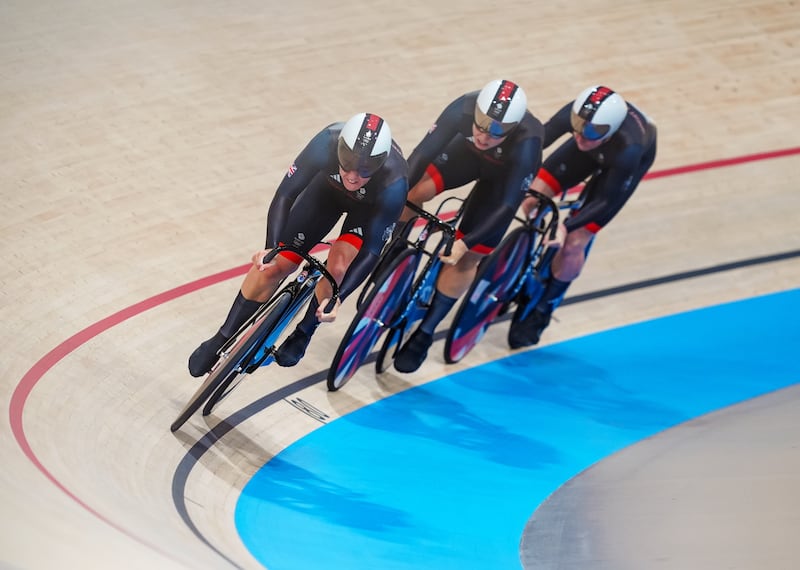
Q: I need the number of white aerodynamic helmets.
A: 3